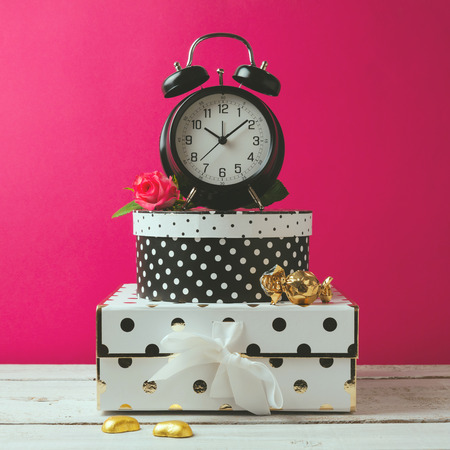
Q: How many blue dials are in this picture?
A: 0